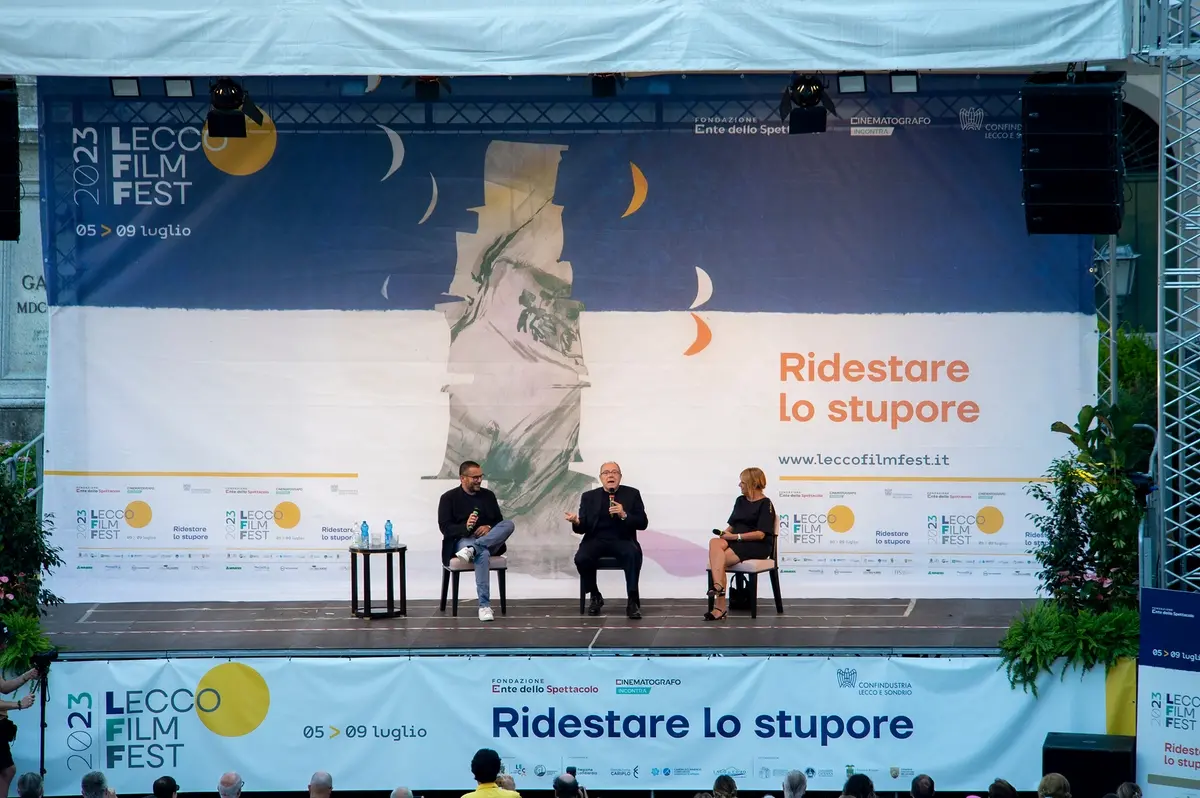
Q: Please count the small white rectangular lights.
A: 4